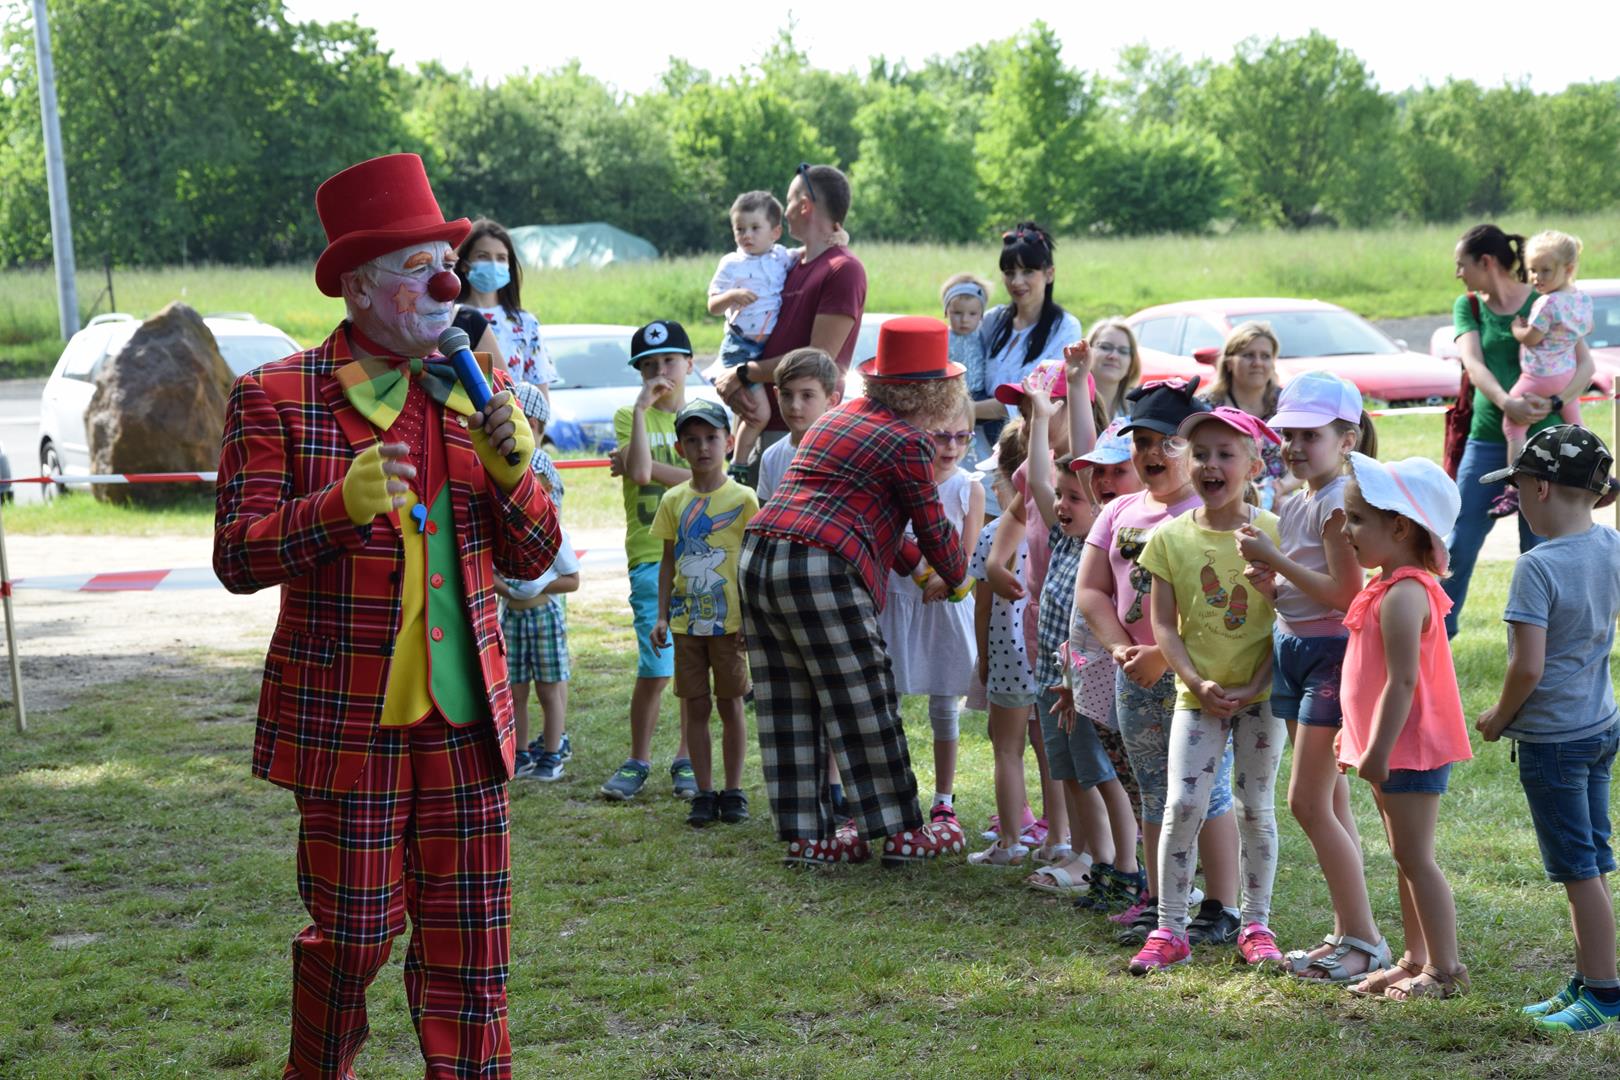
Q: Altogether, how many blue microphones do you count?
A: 1